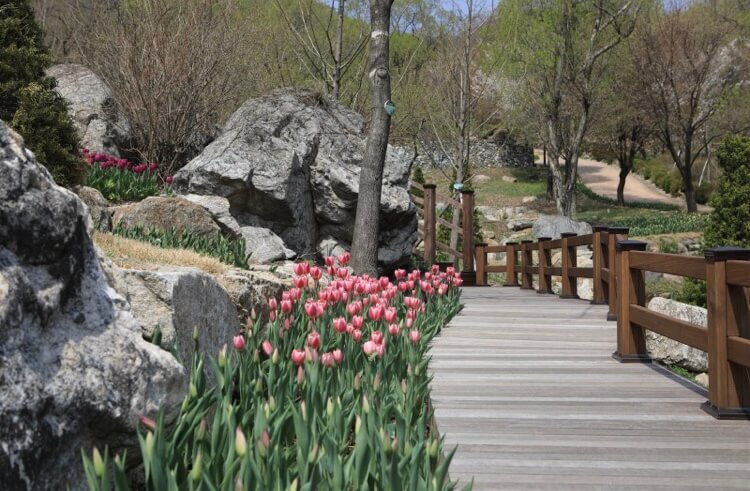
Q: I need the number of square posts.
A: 11